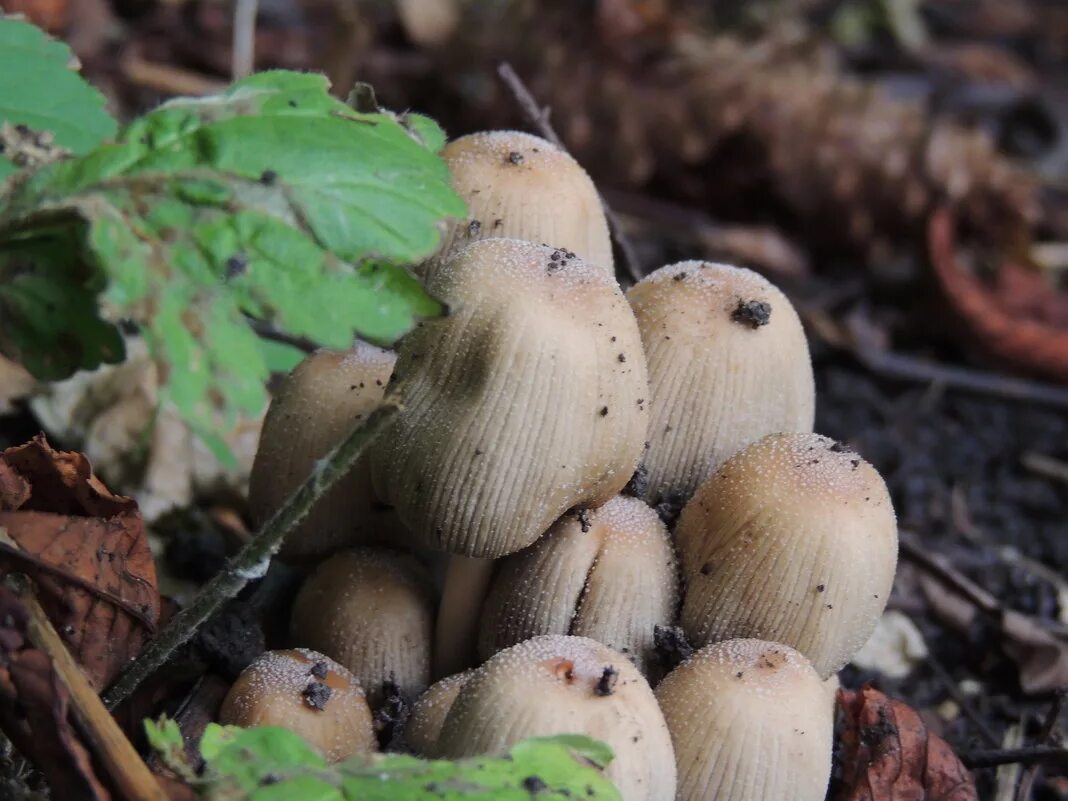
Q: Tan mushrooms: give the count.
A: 11